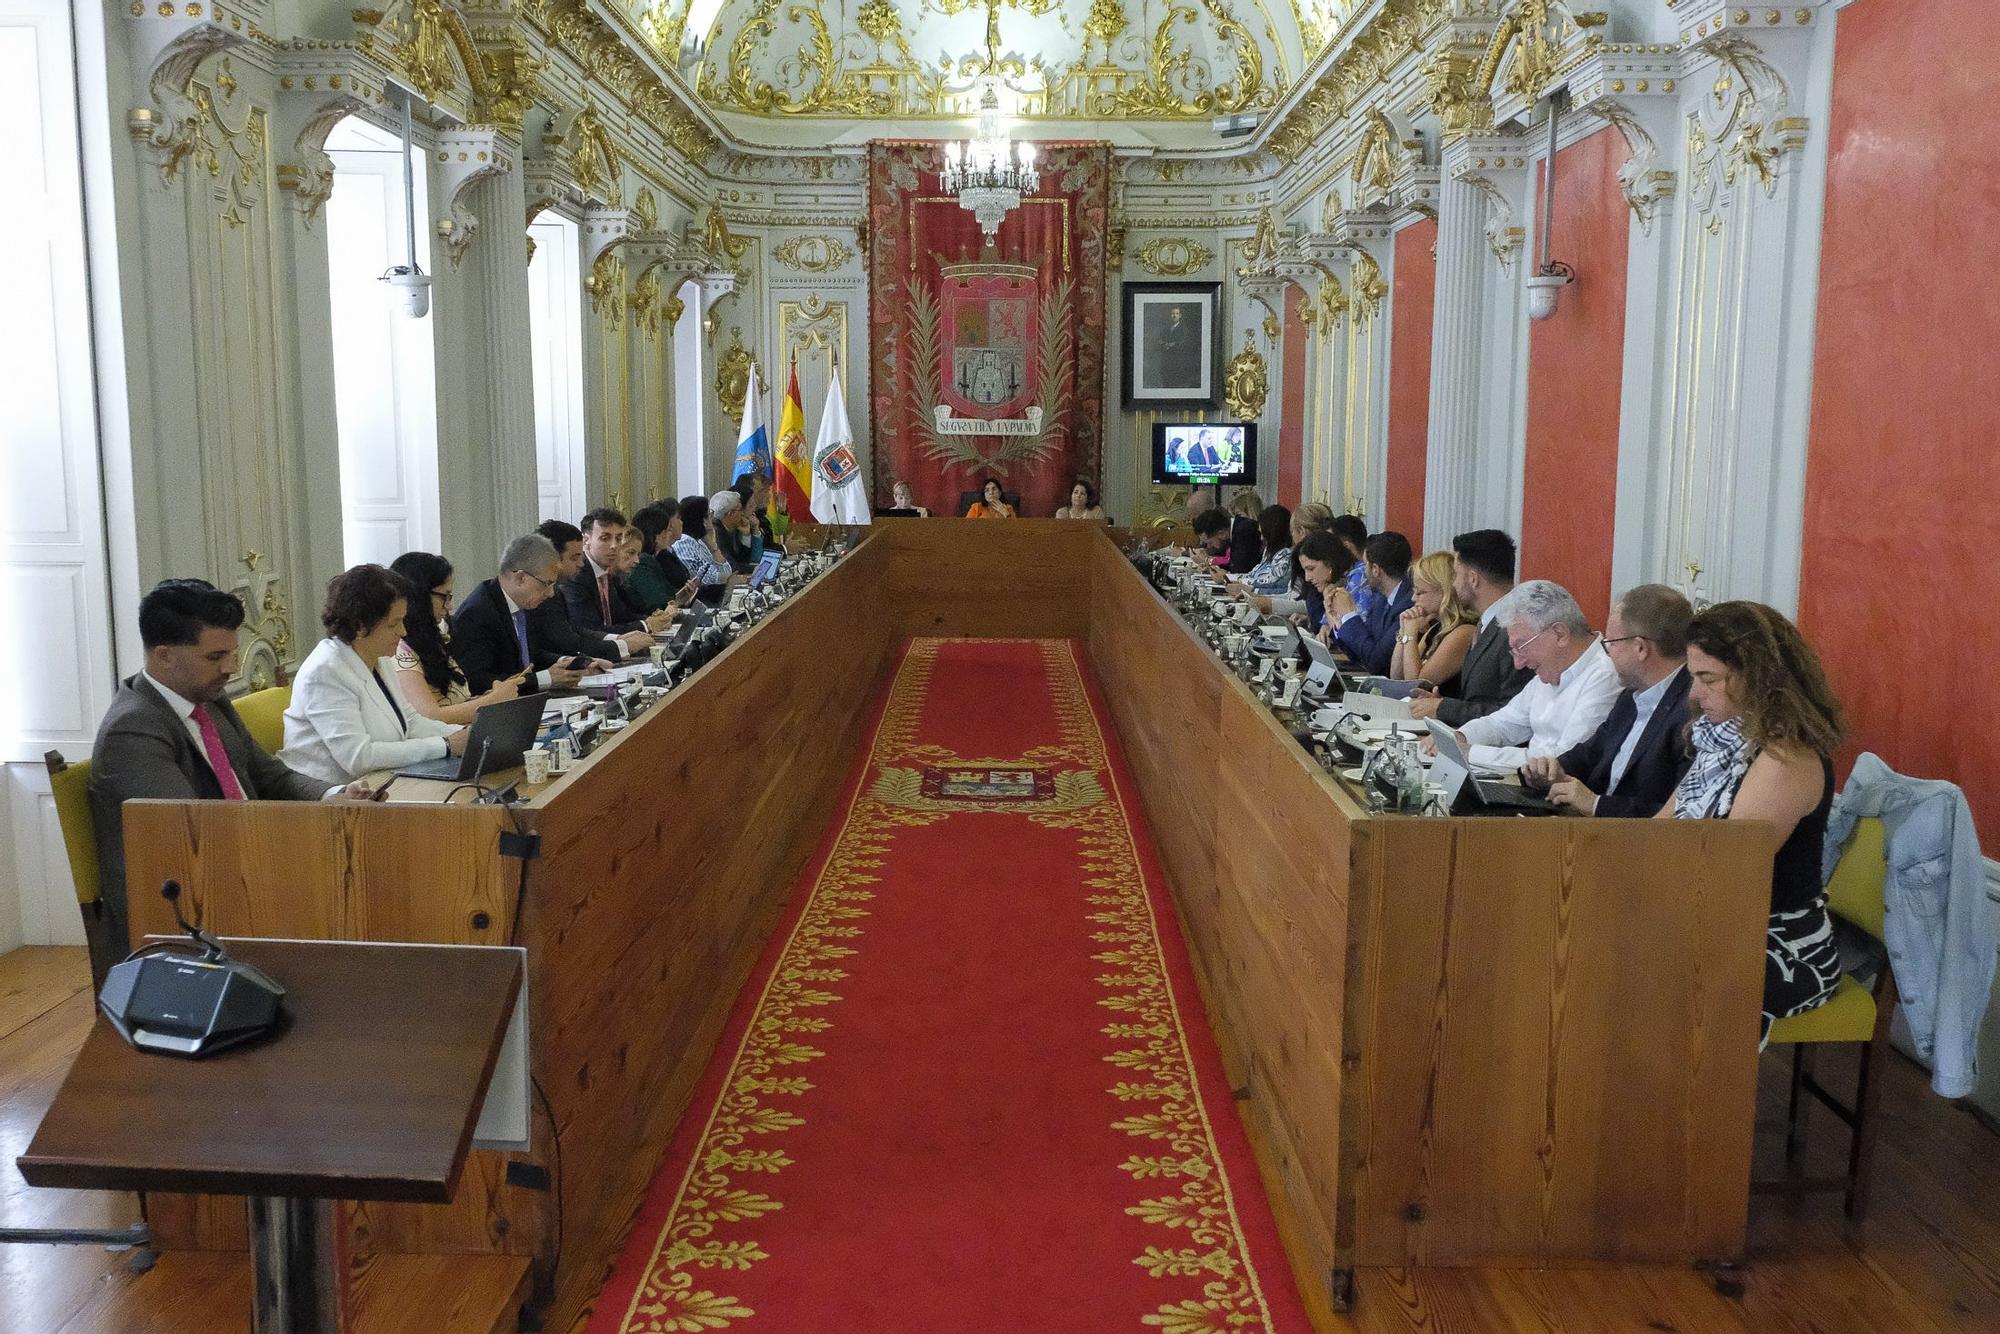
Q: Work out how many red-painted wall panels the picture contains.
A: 4